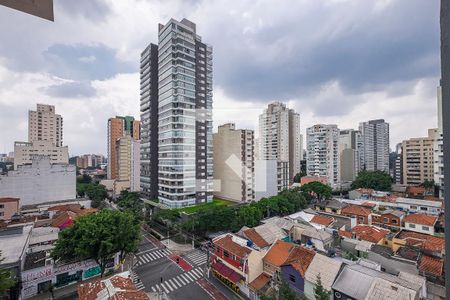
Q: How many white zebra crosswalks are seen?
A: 4